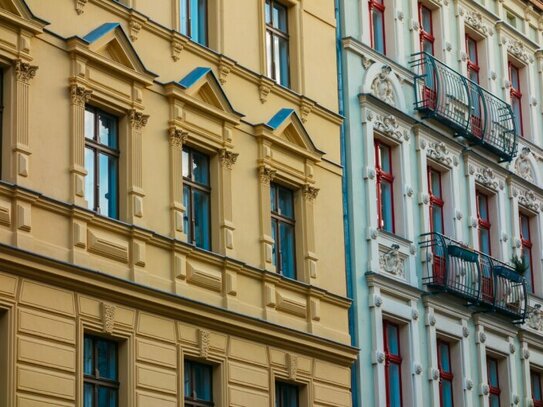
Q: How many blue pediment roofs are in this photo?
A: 3